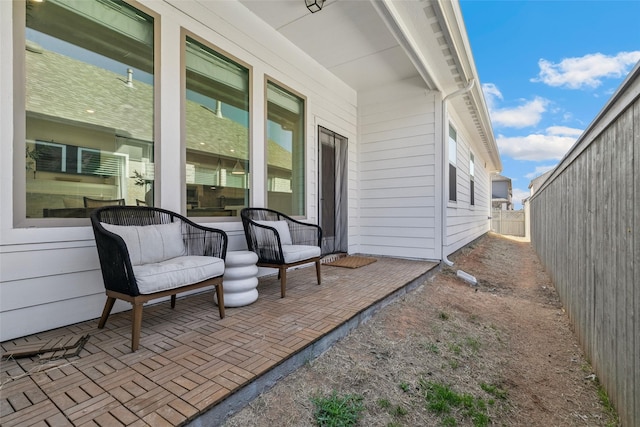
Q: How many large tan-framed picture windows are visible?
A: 3